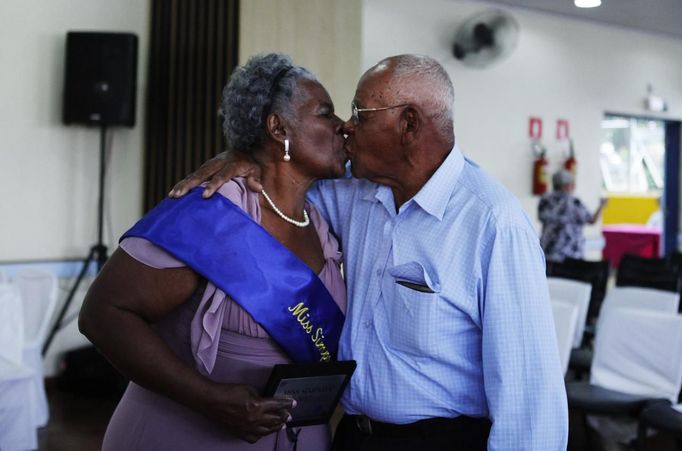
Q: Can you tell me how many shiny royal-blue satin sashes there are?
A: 1